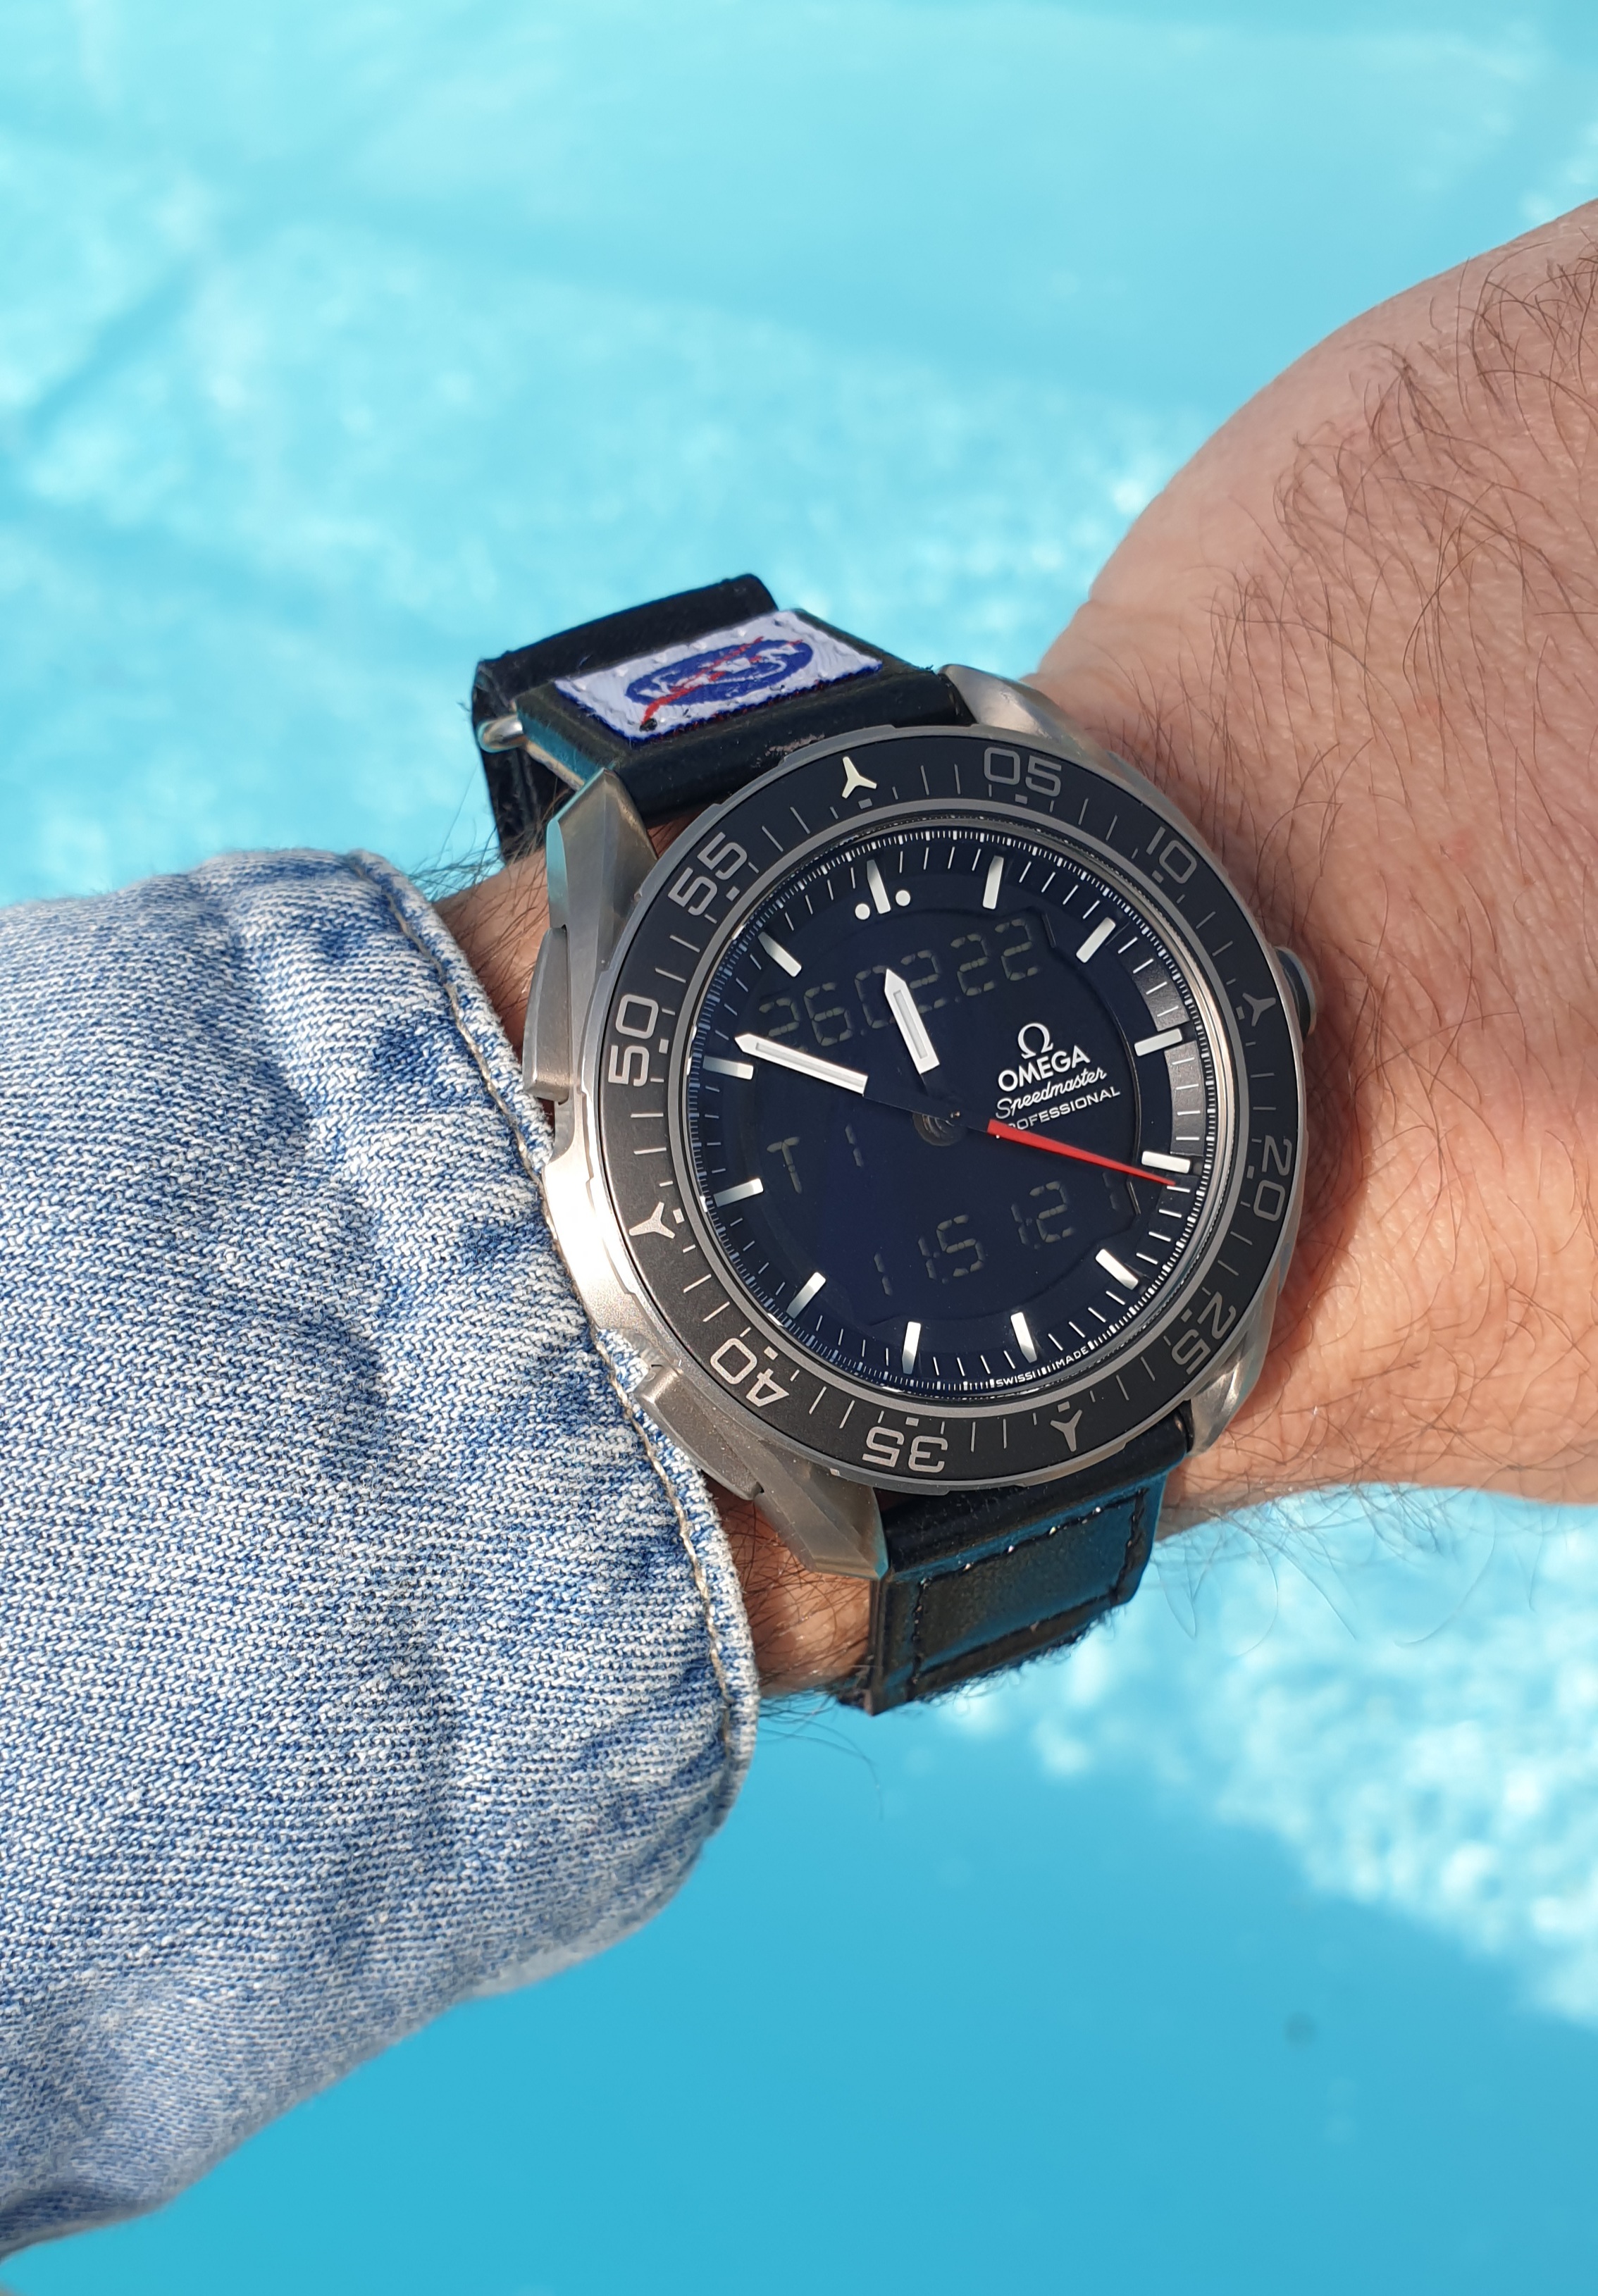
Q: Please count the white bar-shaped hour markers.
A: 12